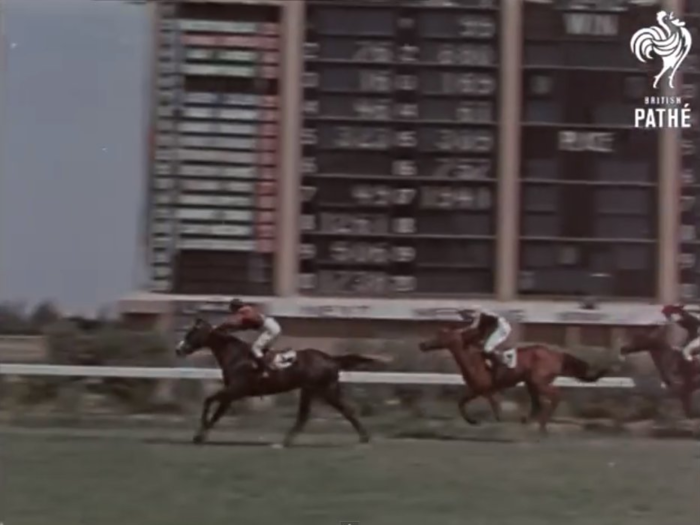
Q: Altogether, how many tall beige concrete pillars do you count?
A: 3